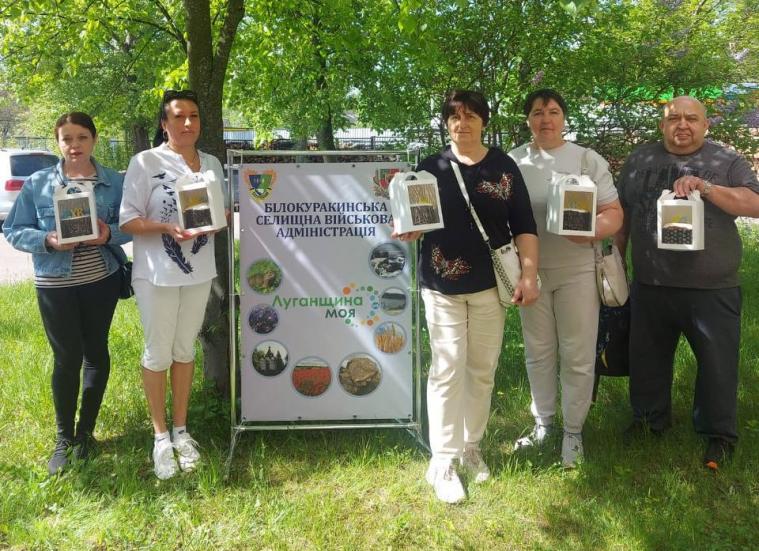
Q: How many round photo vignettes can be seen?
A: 8